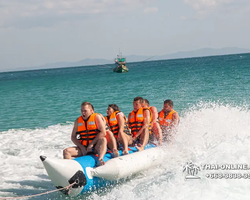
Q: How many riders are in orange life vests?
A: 5